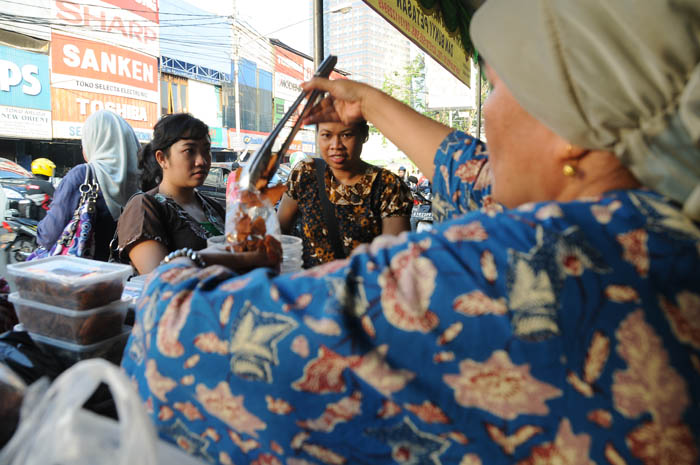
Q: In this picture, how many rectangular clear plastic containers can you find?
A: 3